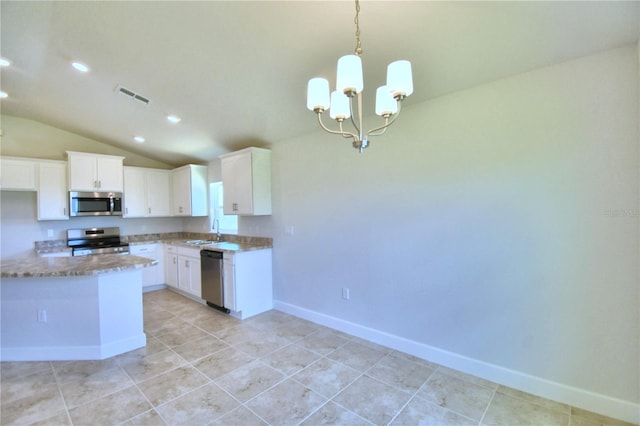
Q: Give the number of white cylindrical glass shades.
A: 5